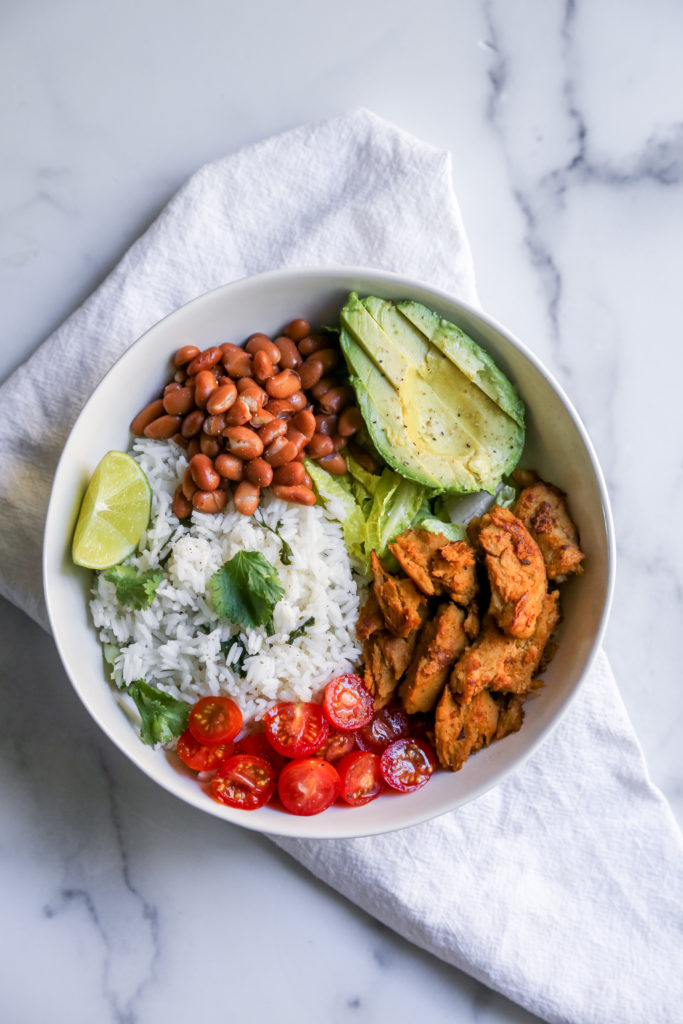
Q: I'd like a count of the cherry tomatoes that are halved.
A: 11